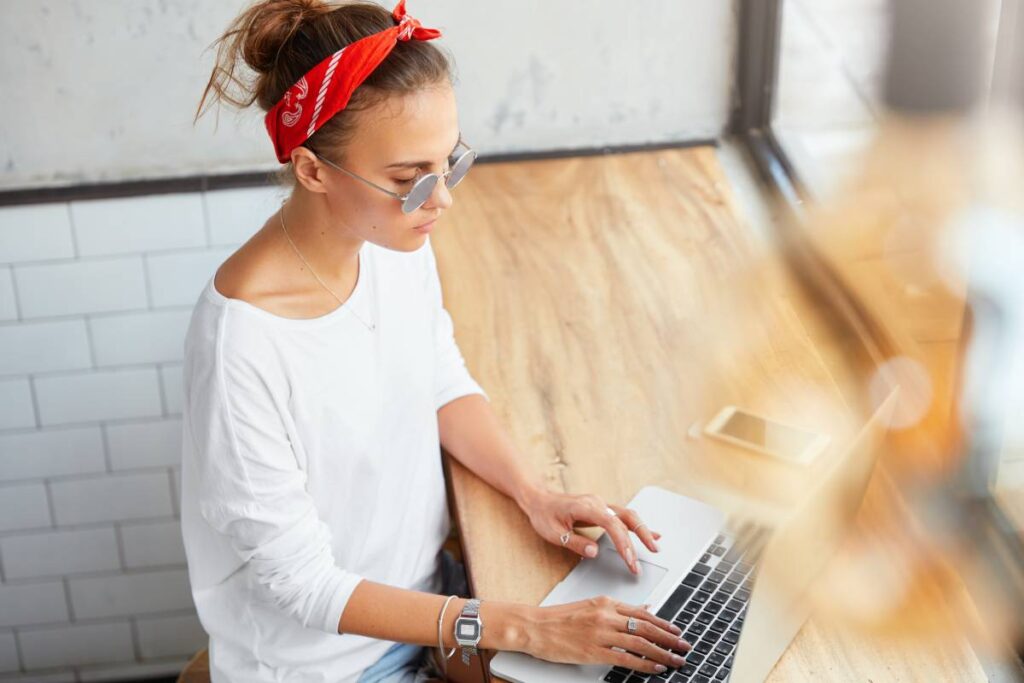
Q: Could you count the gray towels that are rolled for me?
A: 0